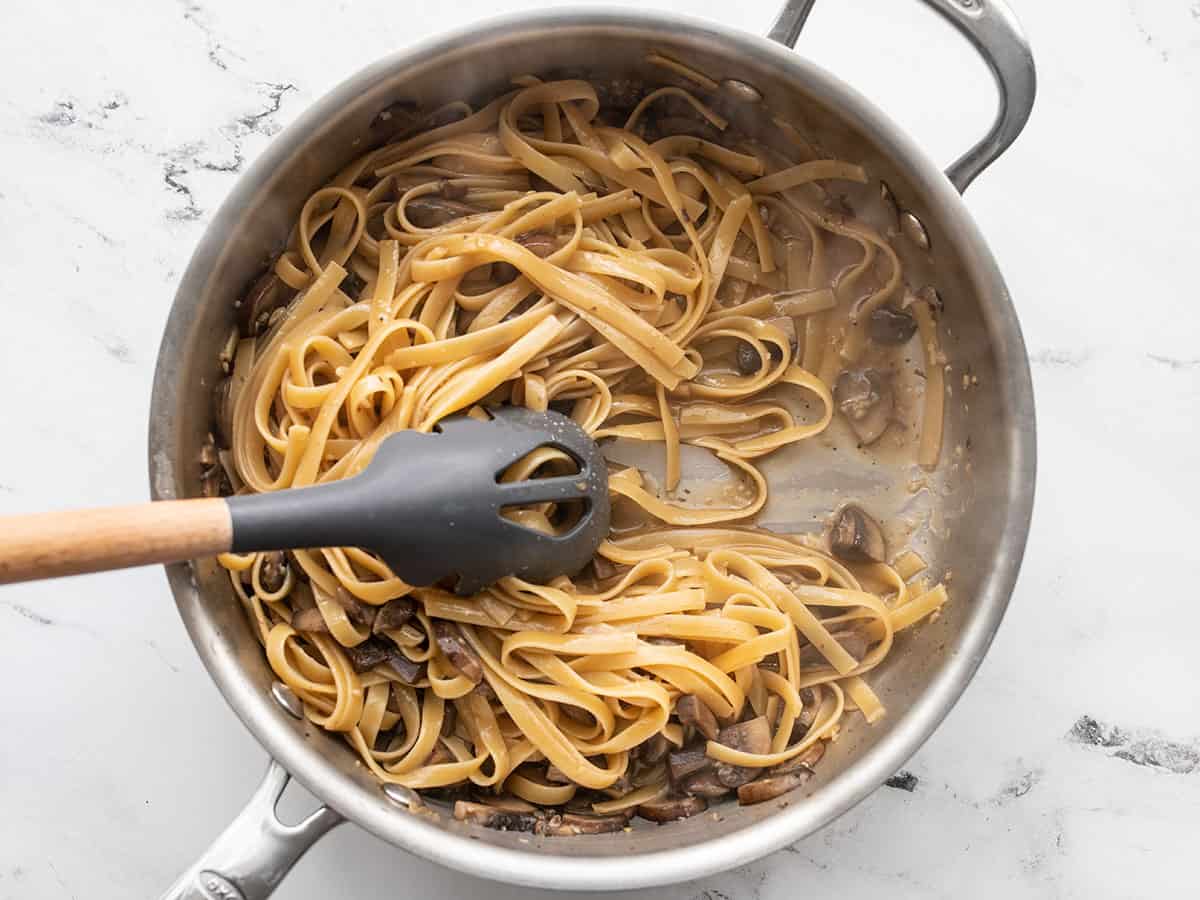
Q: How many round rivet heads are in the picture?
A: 4